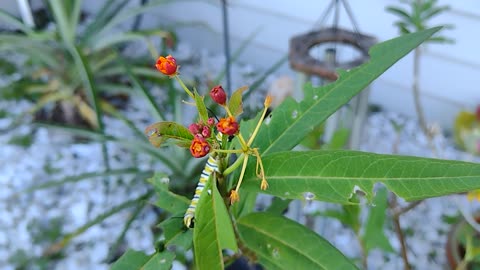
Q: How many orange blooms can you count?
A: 3